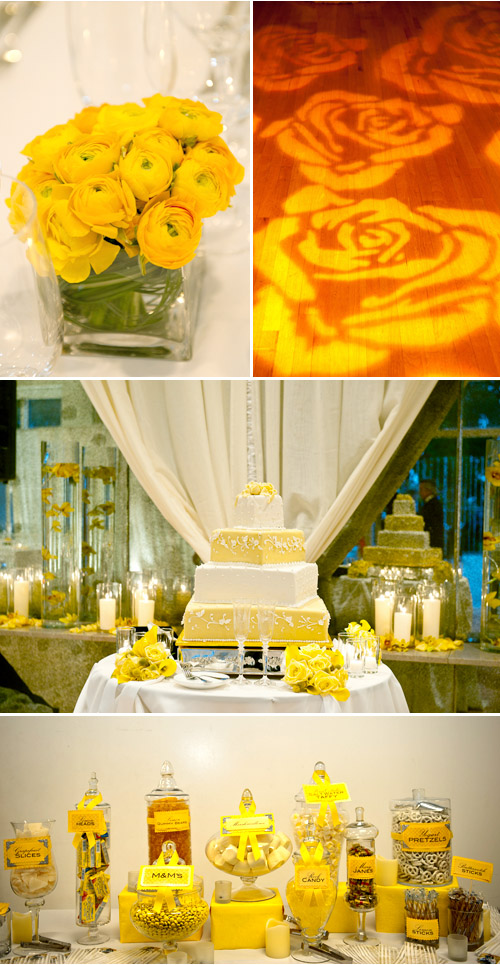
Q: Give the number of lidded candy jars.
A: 8